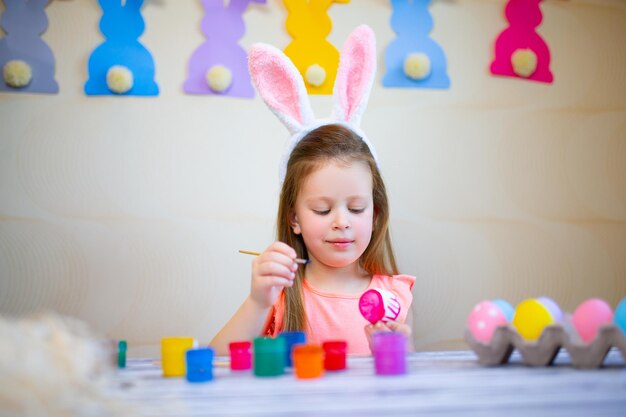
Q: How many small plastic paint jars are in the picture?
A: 9